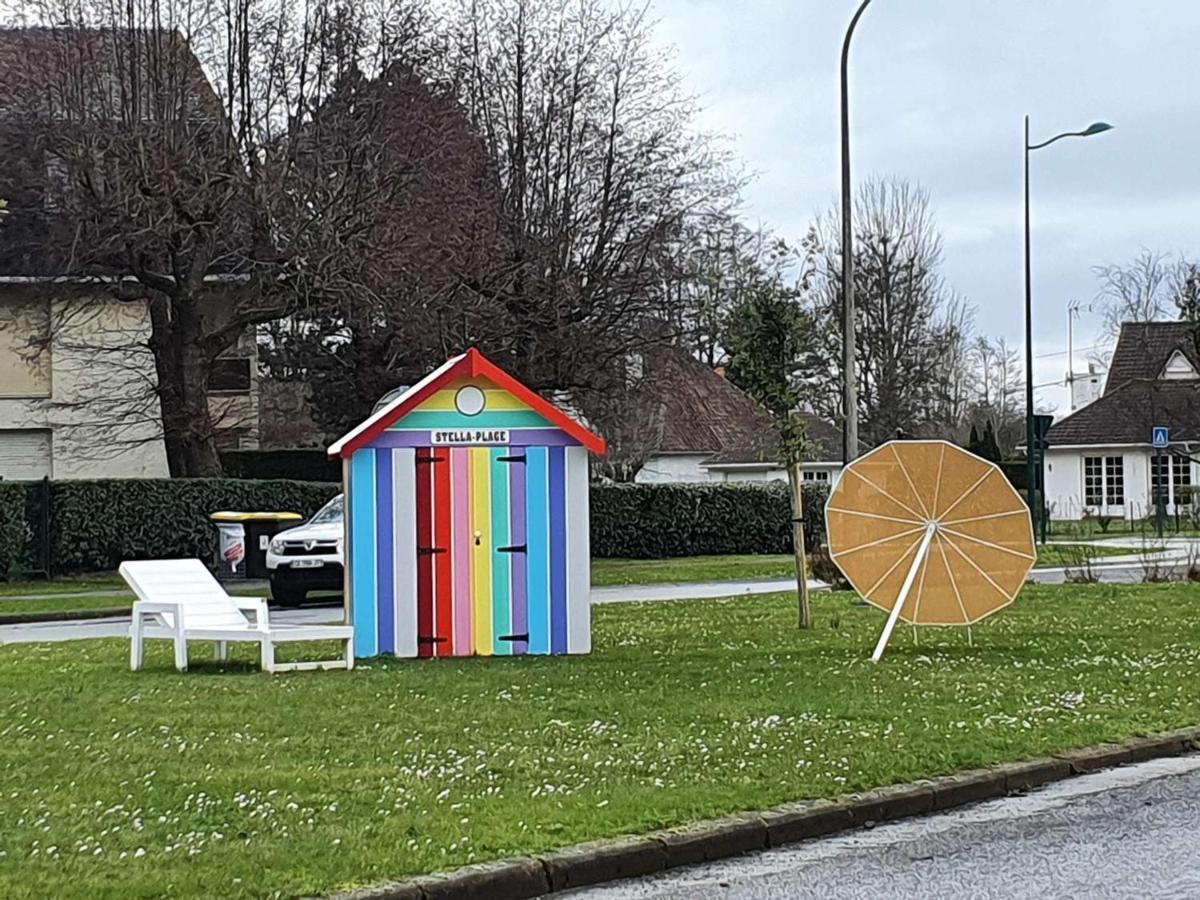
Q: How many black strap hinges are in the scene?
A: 6